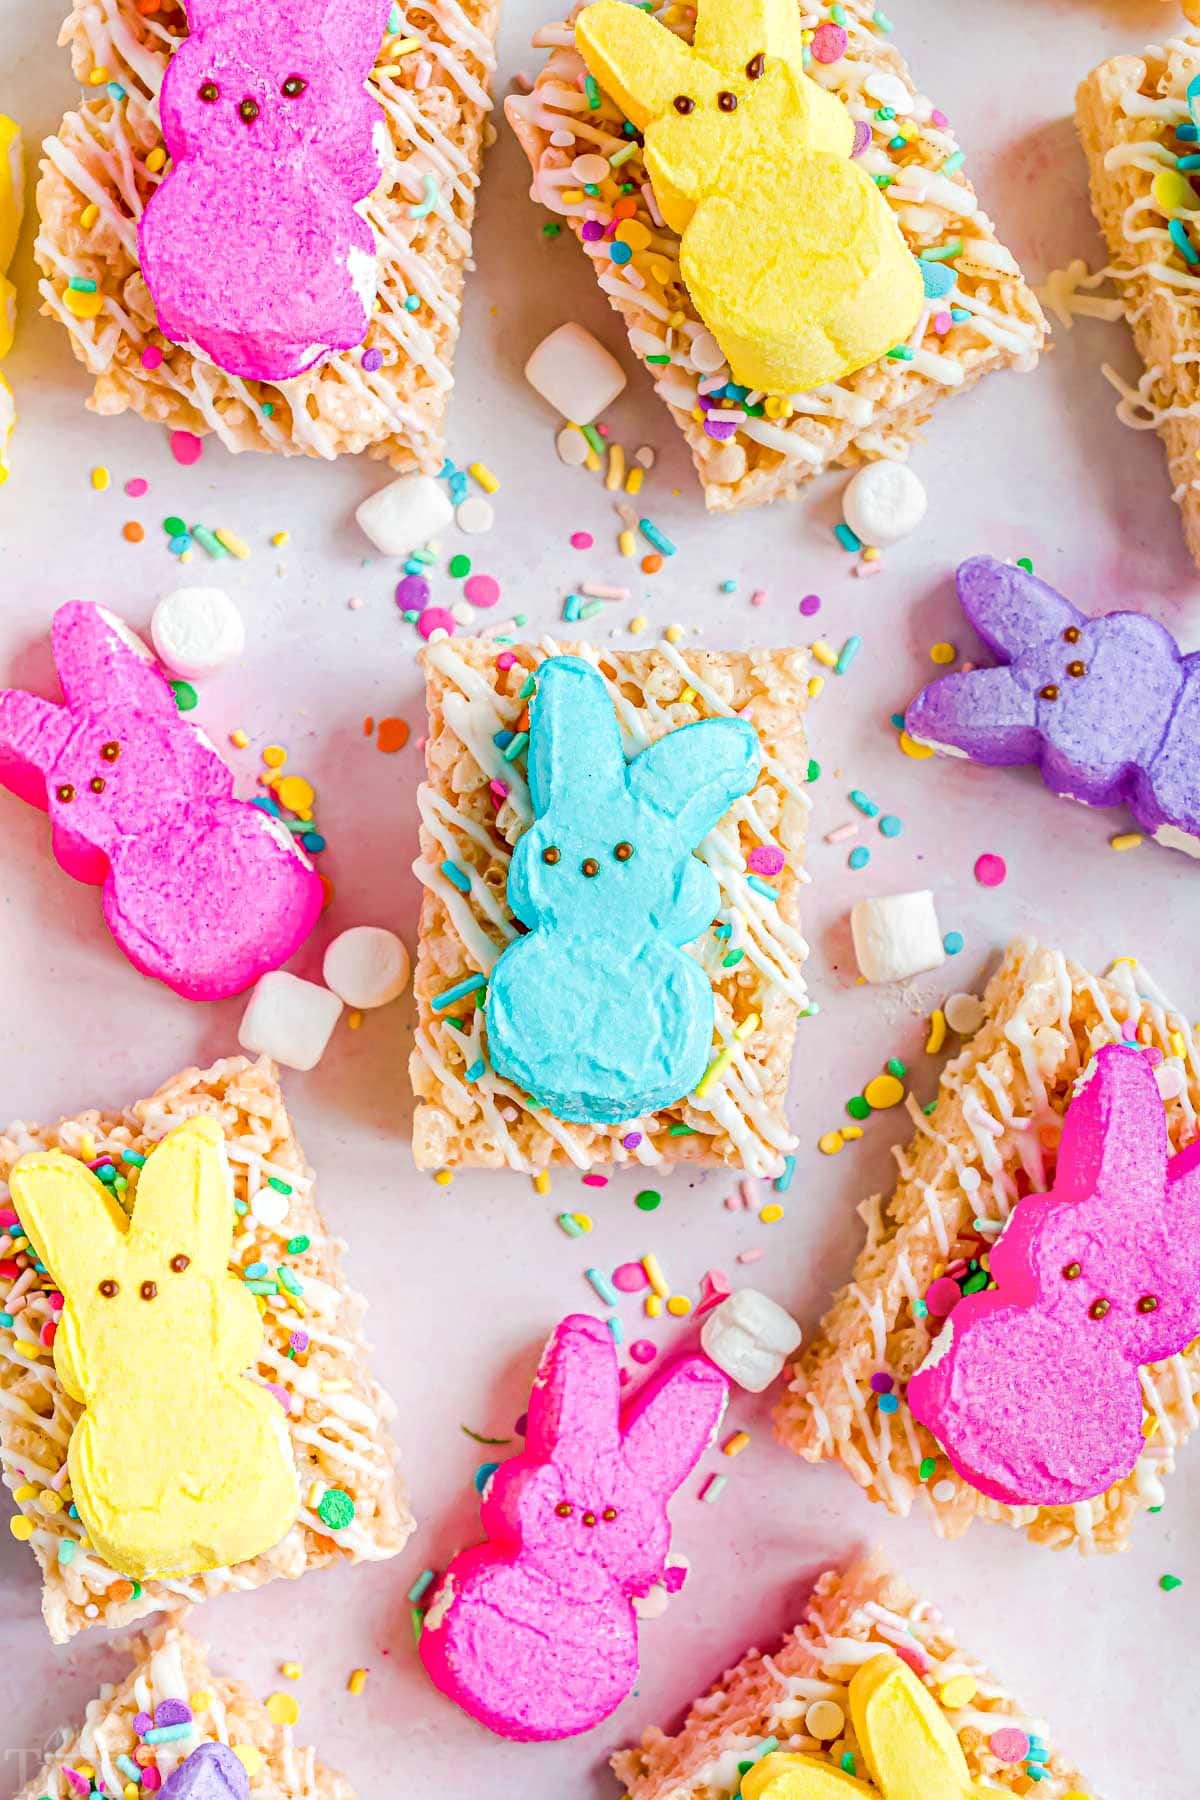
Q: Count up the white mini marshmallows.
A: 8